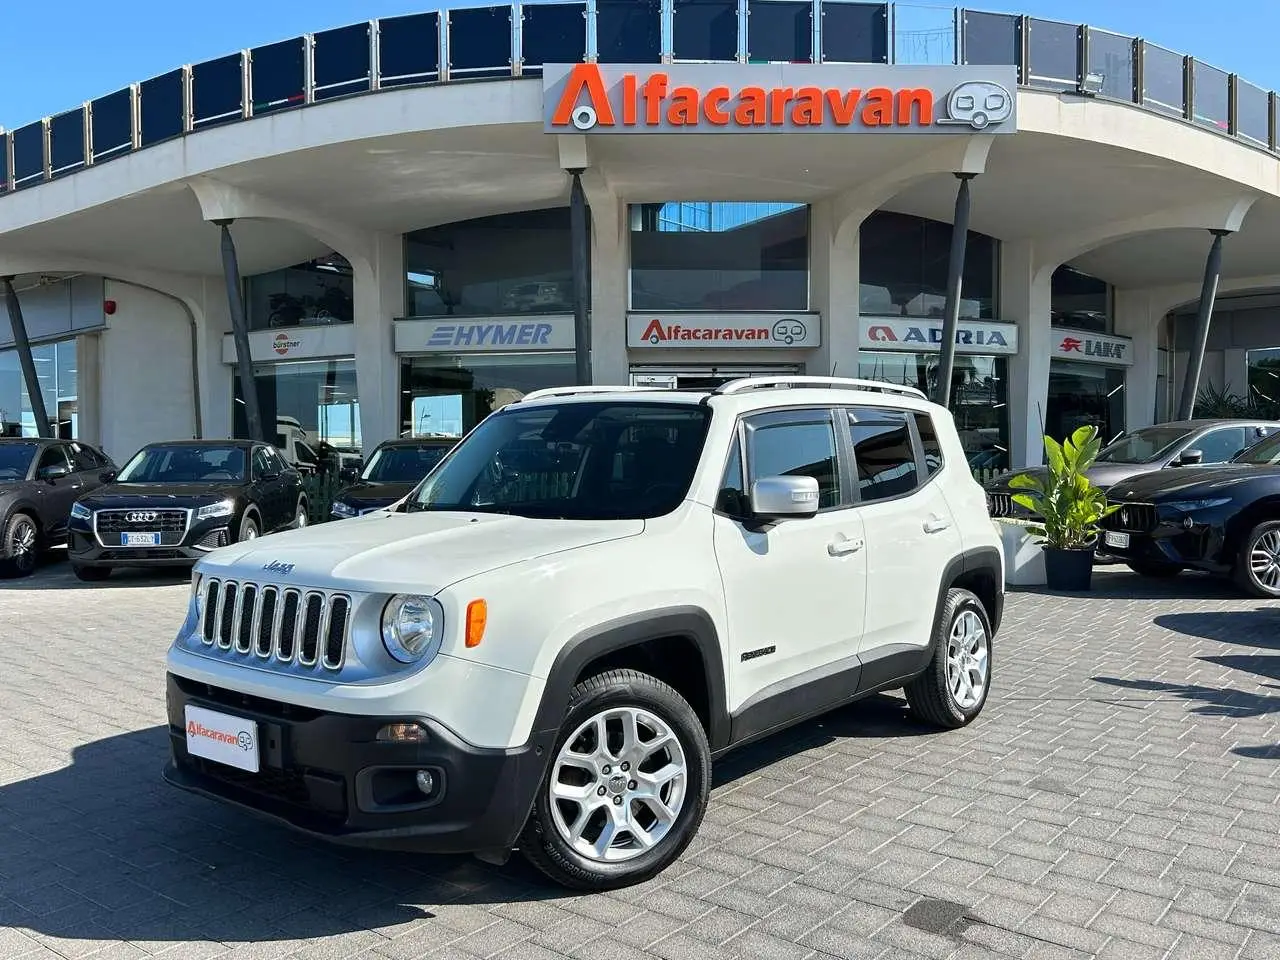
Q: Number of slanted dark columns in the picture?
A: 5